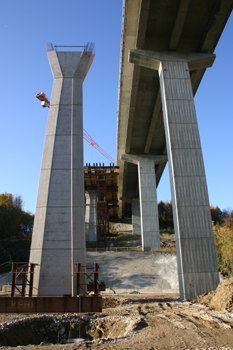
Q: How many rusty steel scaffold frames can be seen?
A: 2